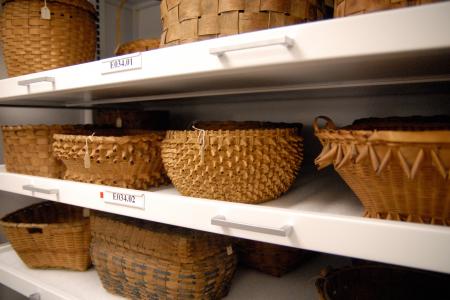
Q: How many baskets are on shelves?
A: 13